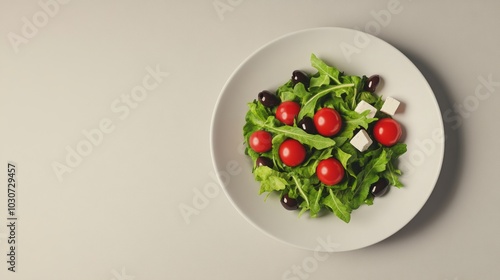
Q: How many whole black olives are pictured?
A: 7